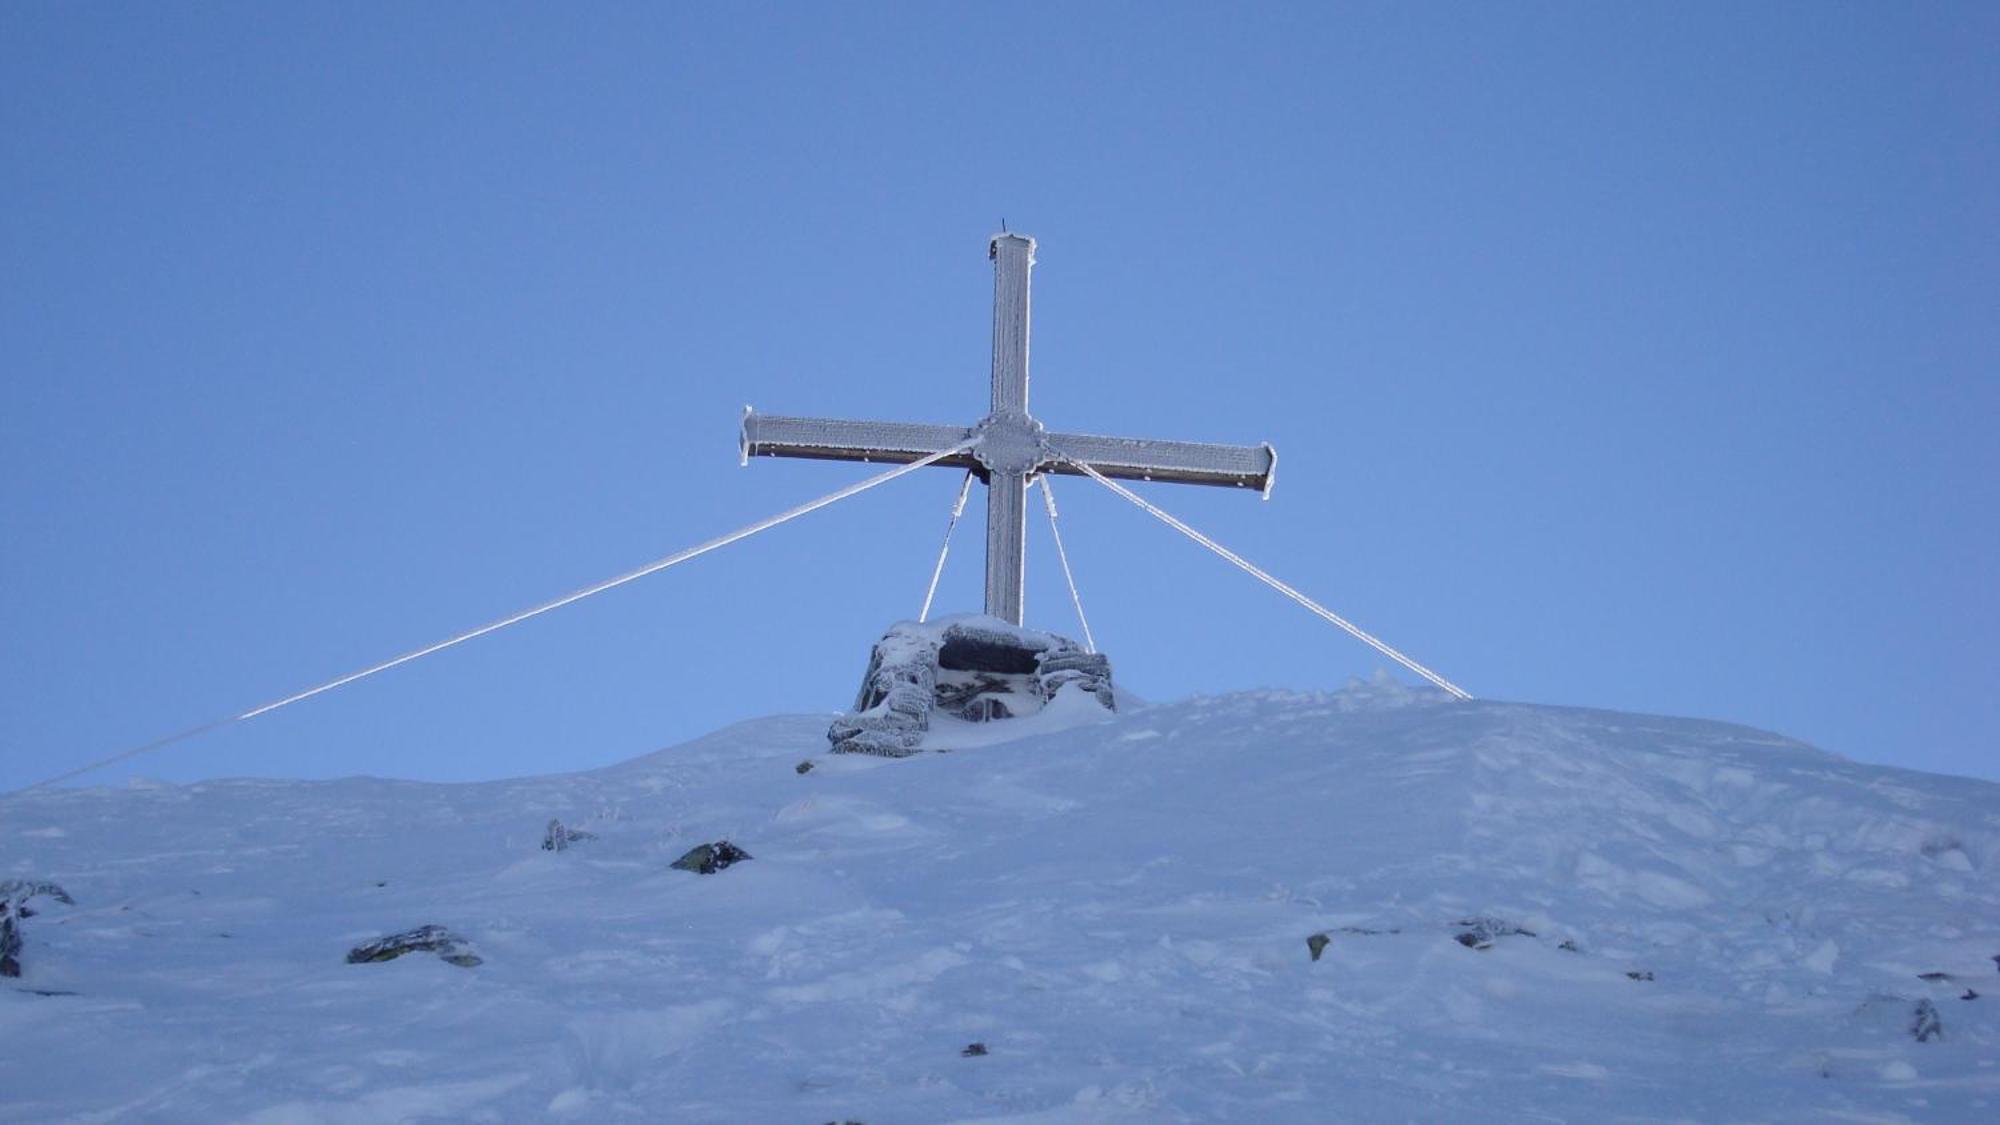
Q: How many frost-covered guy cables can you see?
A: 4